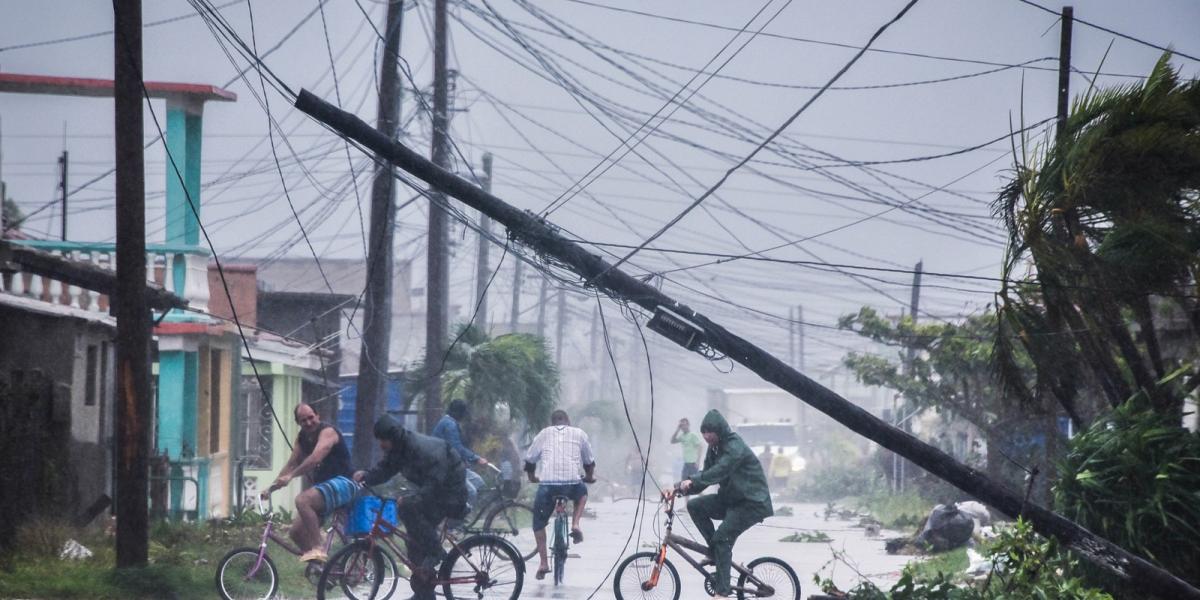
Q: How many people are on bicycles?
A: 5